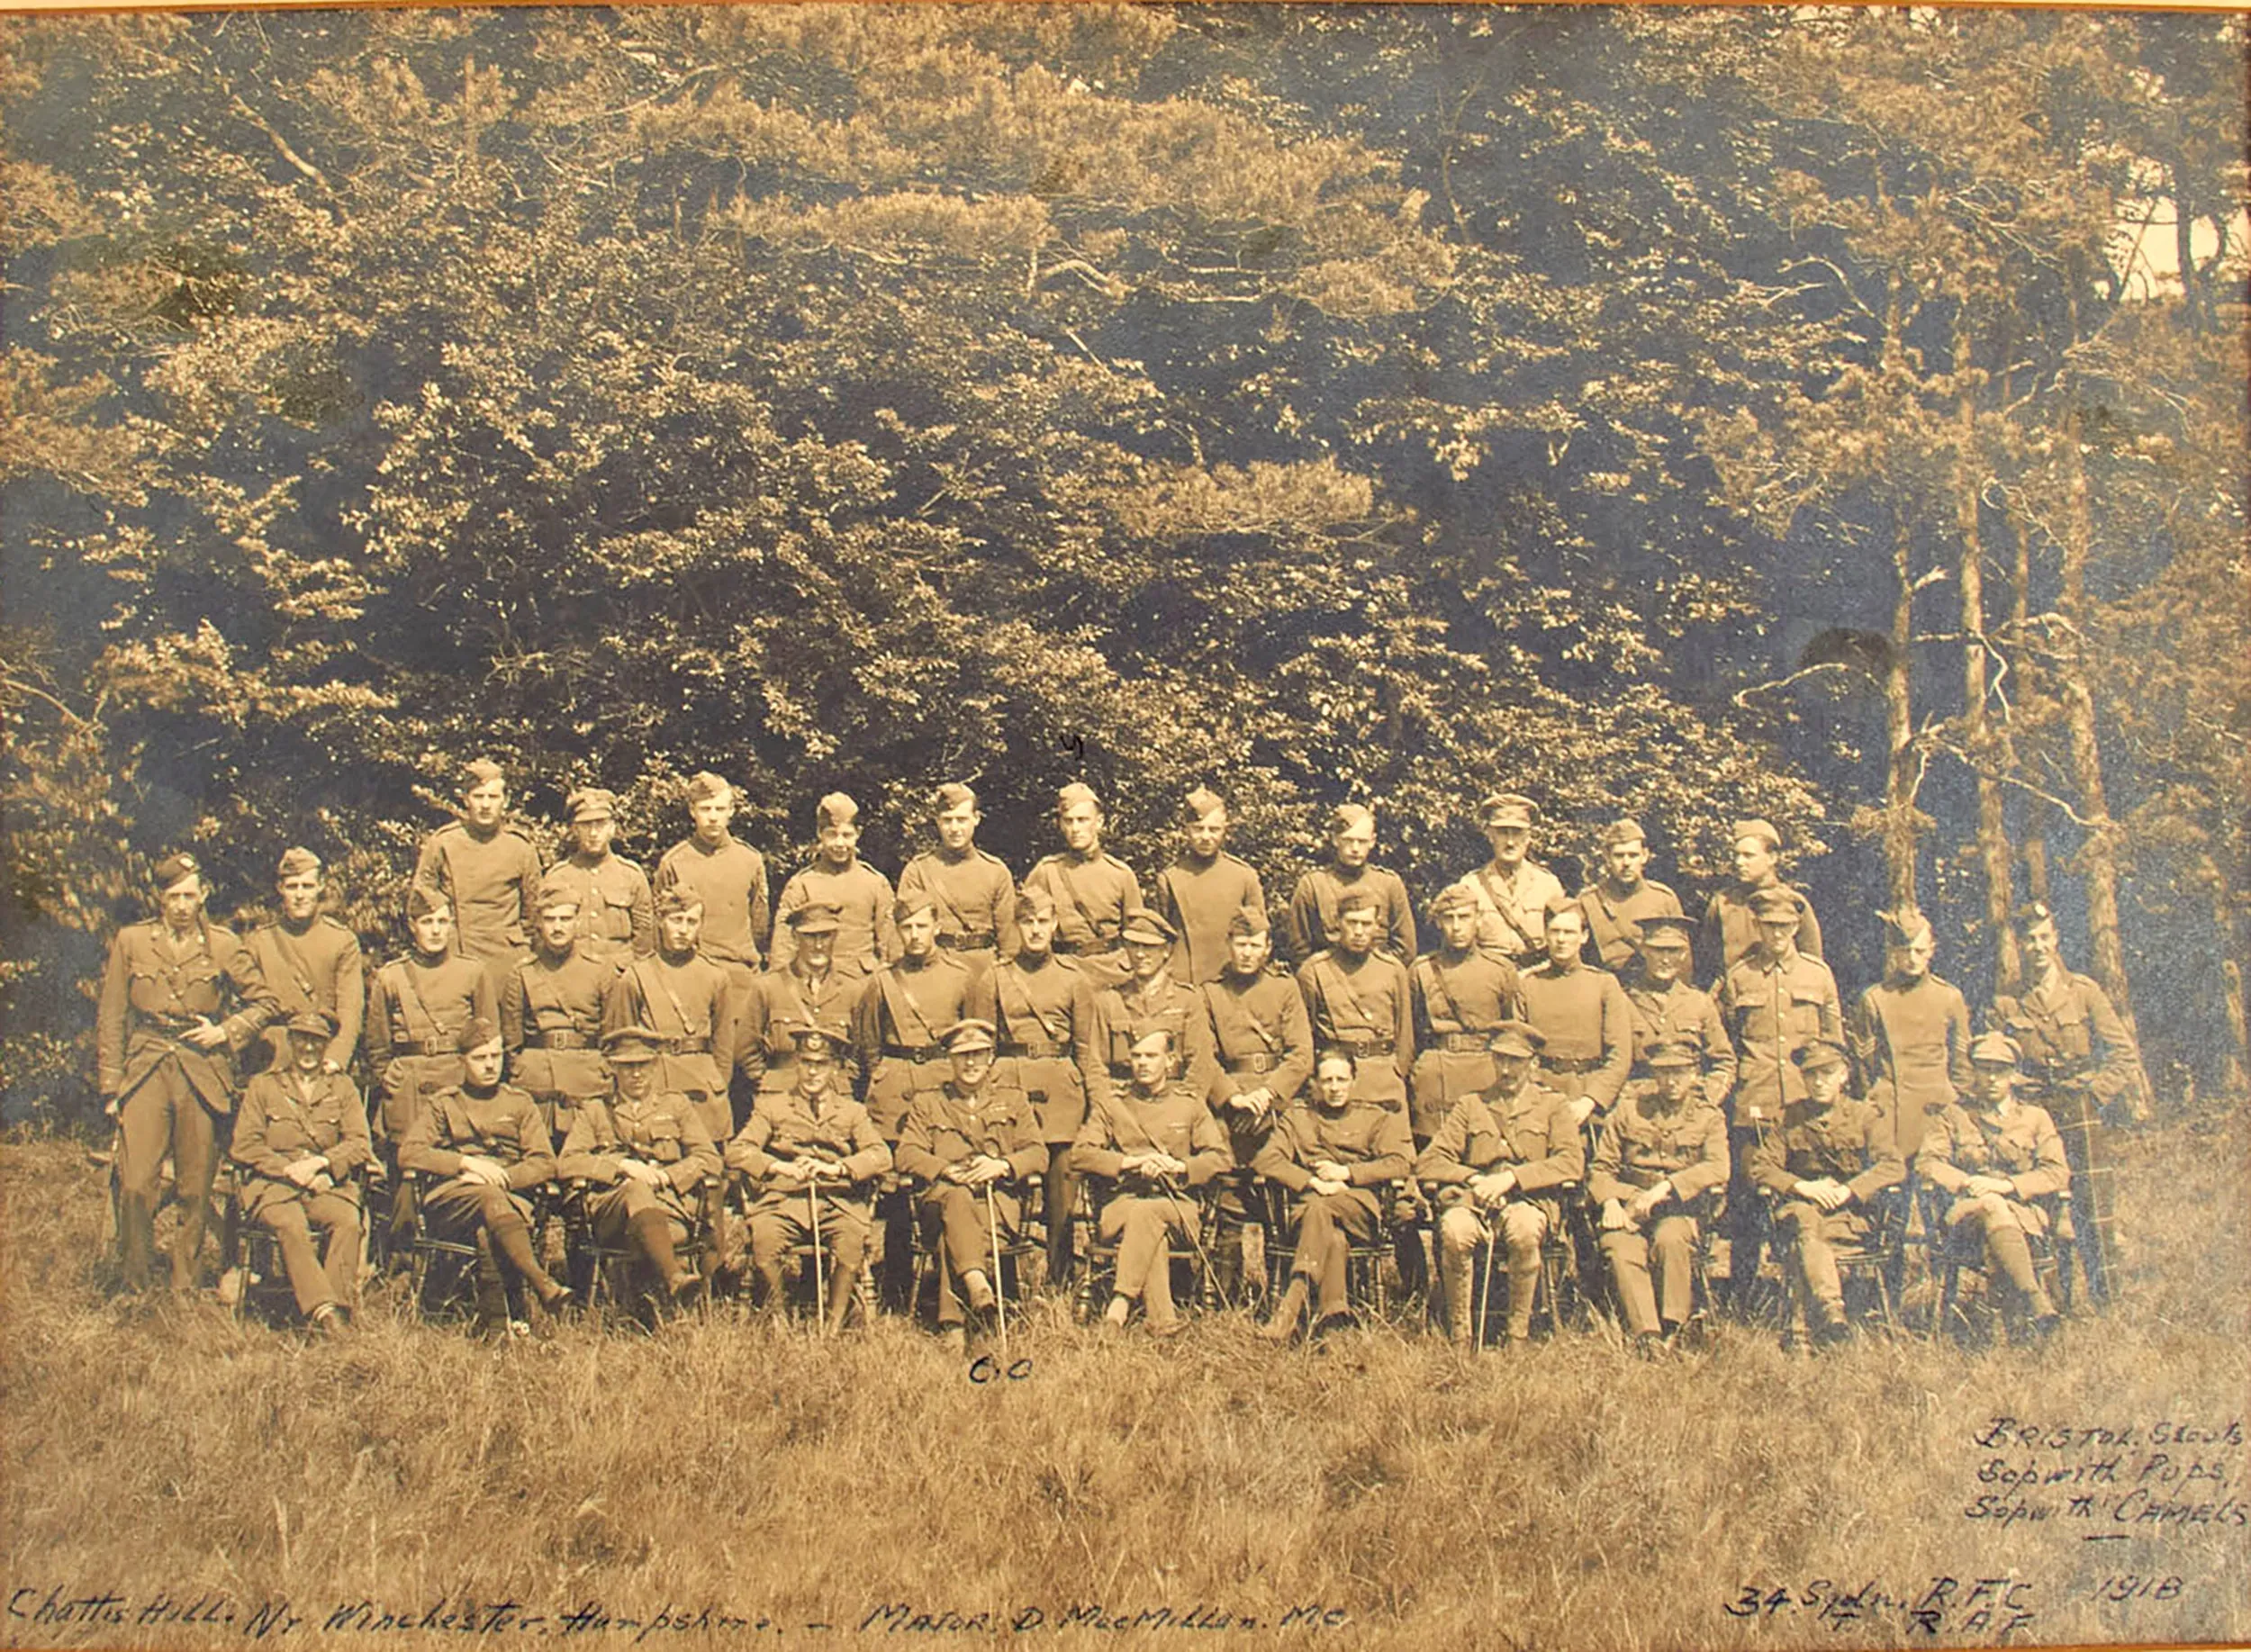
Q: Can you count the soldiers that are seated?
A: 11